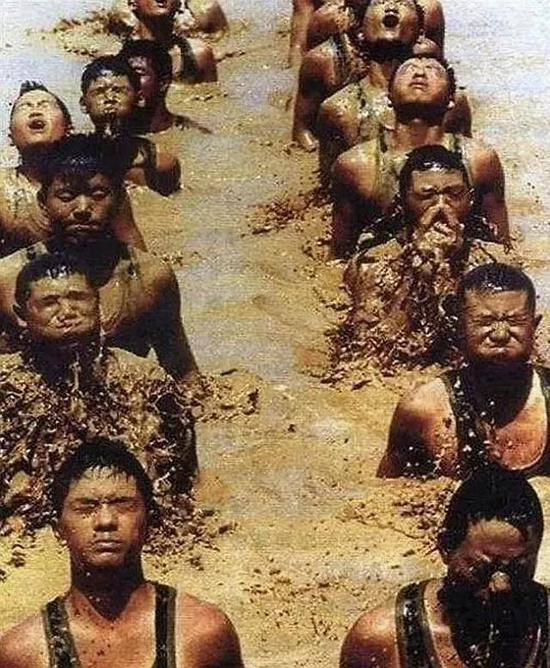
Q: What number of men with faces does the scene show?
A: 12